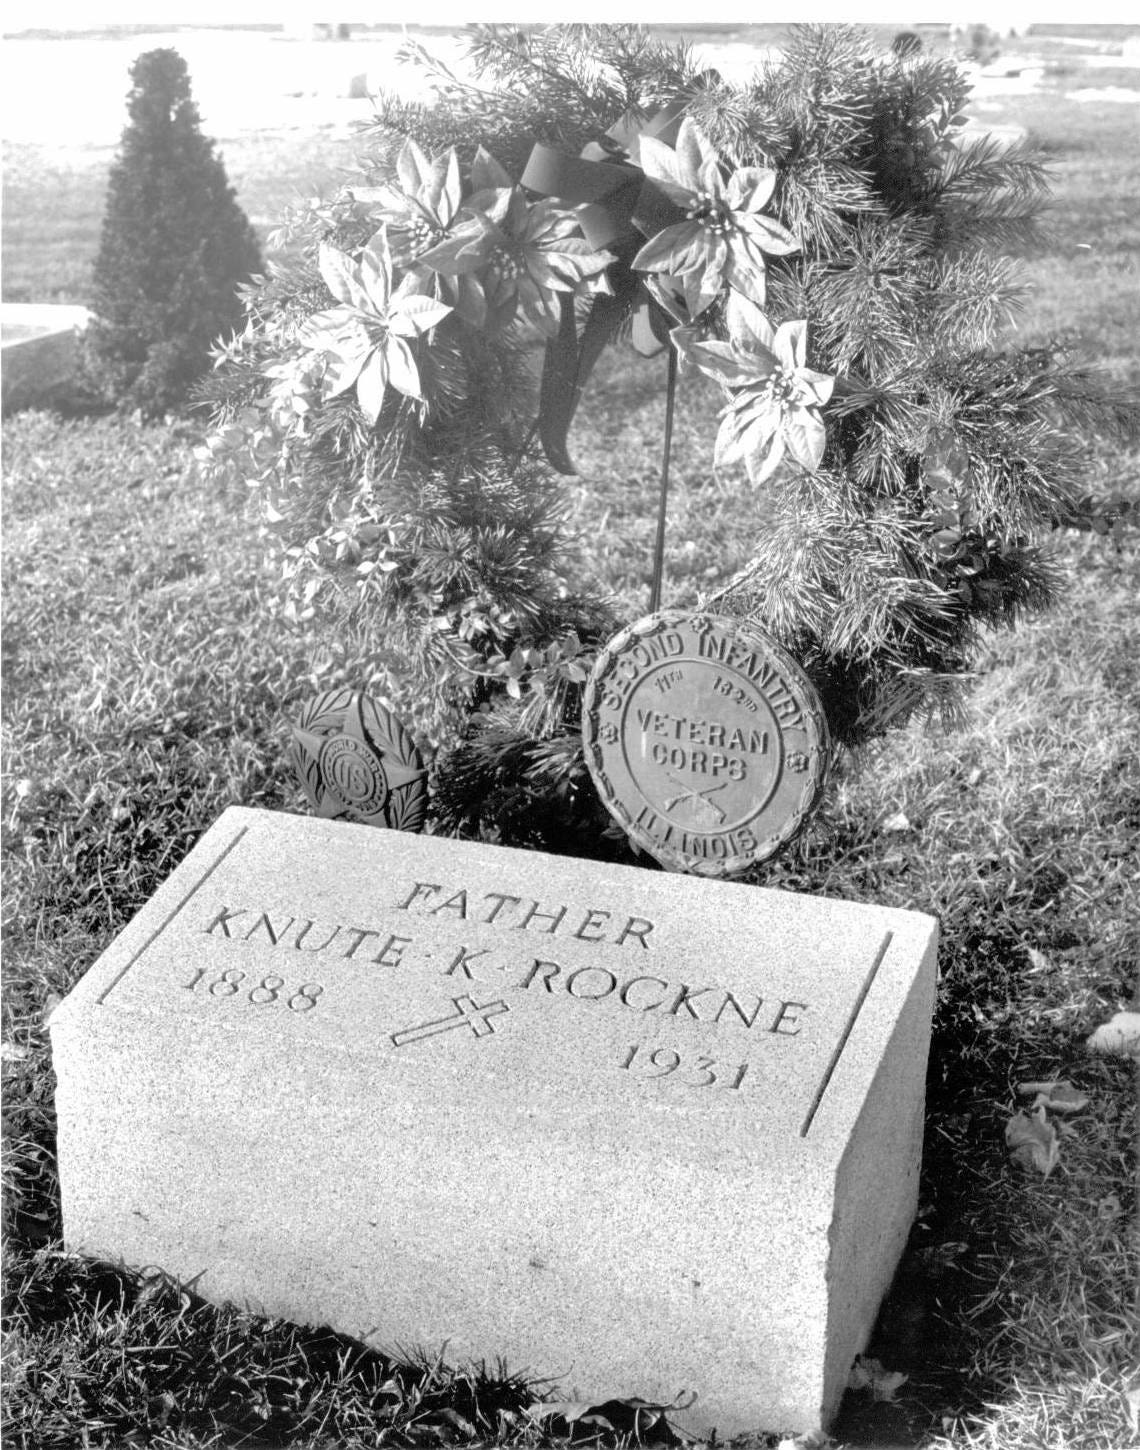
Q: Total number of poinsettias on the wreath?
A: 5